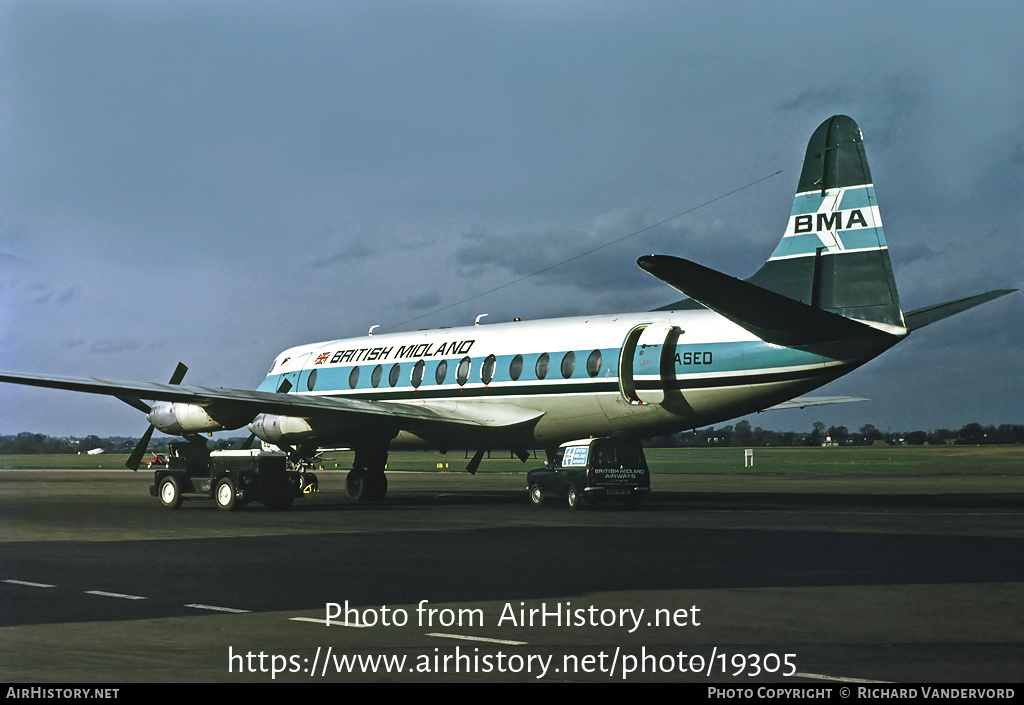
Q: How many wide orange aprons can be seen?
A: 0